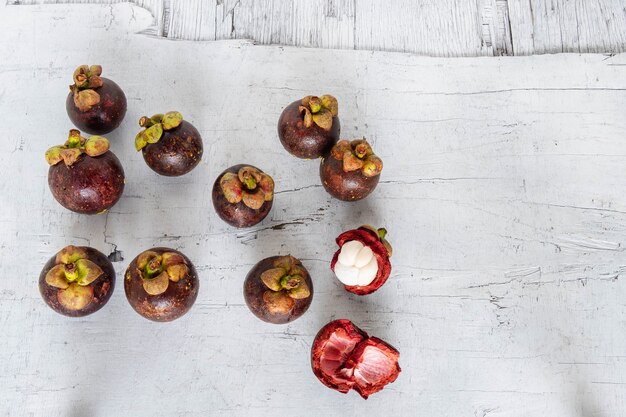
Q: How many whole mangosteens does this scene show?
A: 9